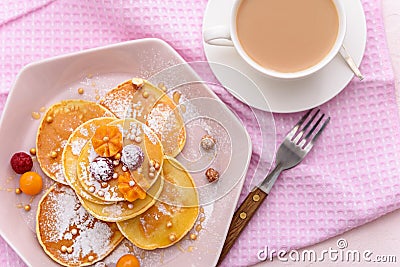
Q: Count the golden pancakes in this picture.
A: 7